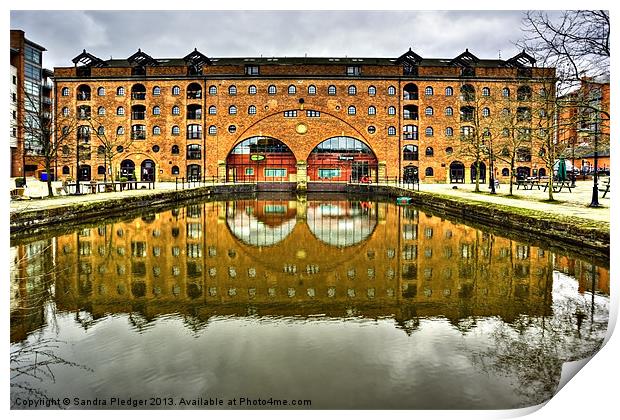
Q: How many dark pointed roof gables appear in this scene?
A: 6